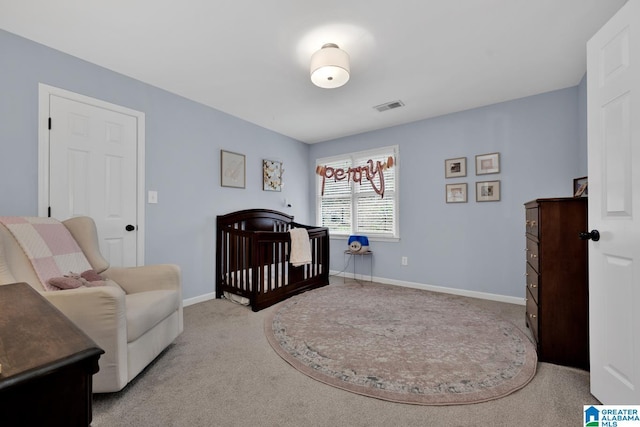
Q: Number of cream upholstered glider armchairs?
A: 1